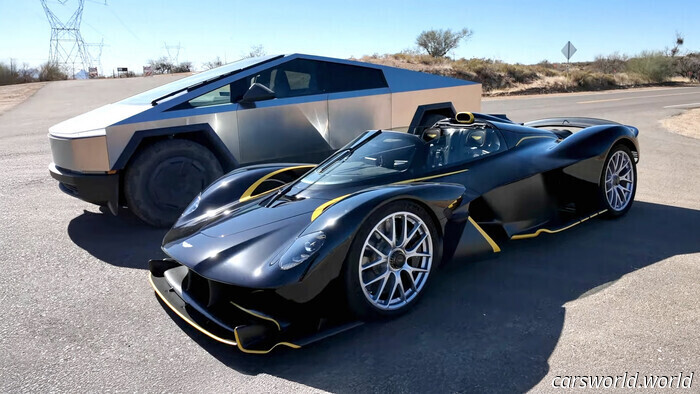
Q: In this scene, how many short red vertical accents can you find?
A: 0